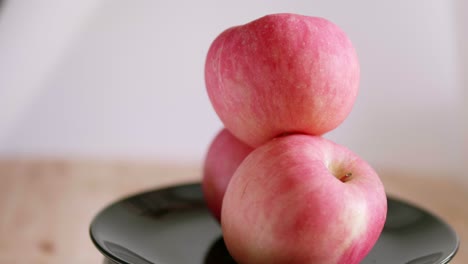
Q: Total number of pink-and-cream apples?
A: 3